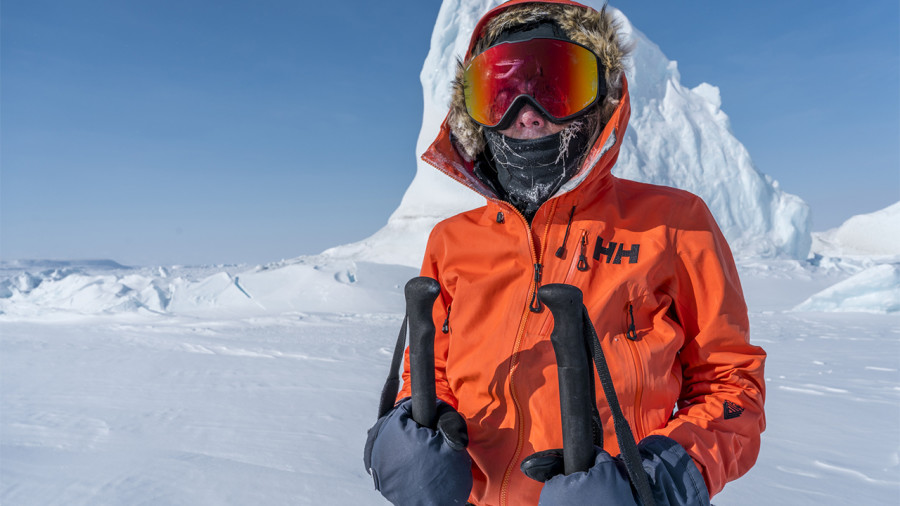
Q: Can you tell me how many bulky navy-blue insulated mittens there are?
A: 2